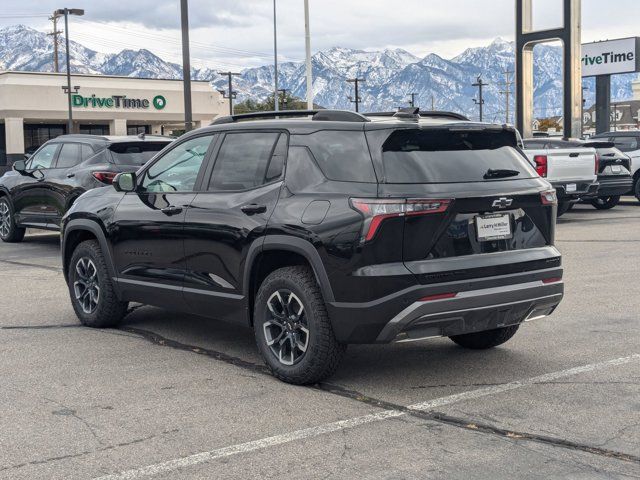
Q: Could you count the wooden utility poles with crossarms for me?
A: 2